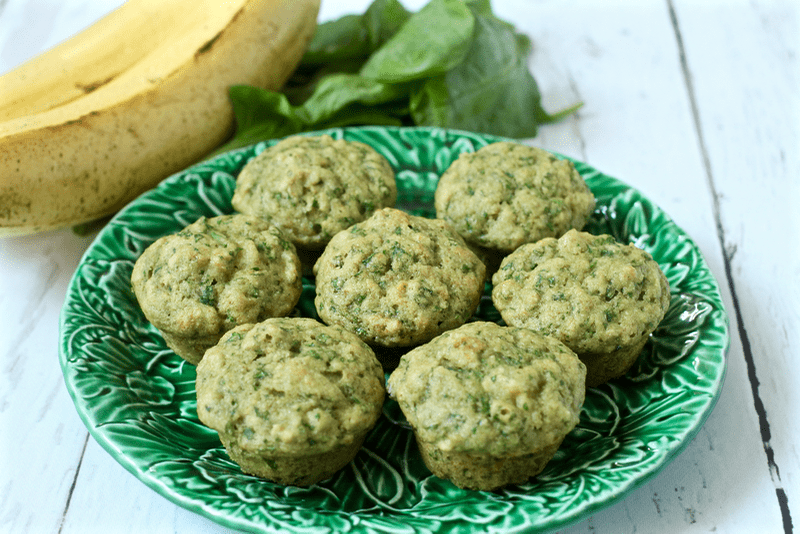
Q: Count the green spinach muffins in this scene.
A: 7